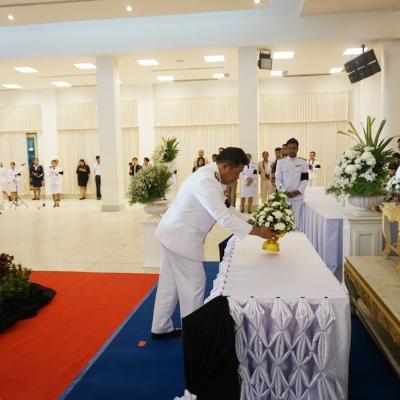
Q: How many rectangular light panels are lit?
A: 12